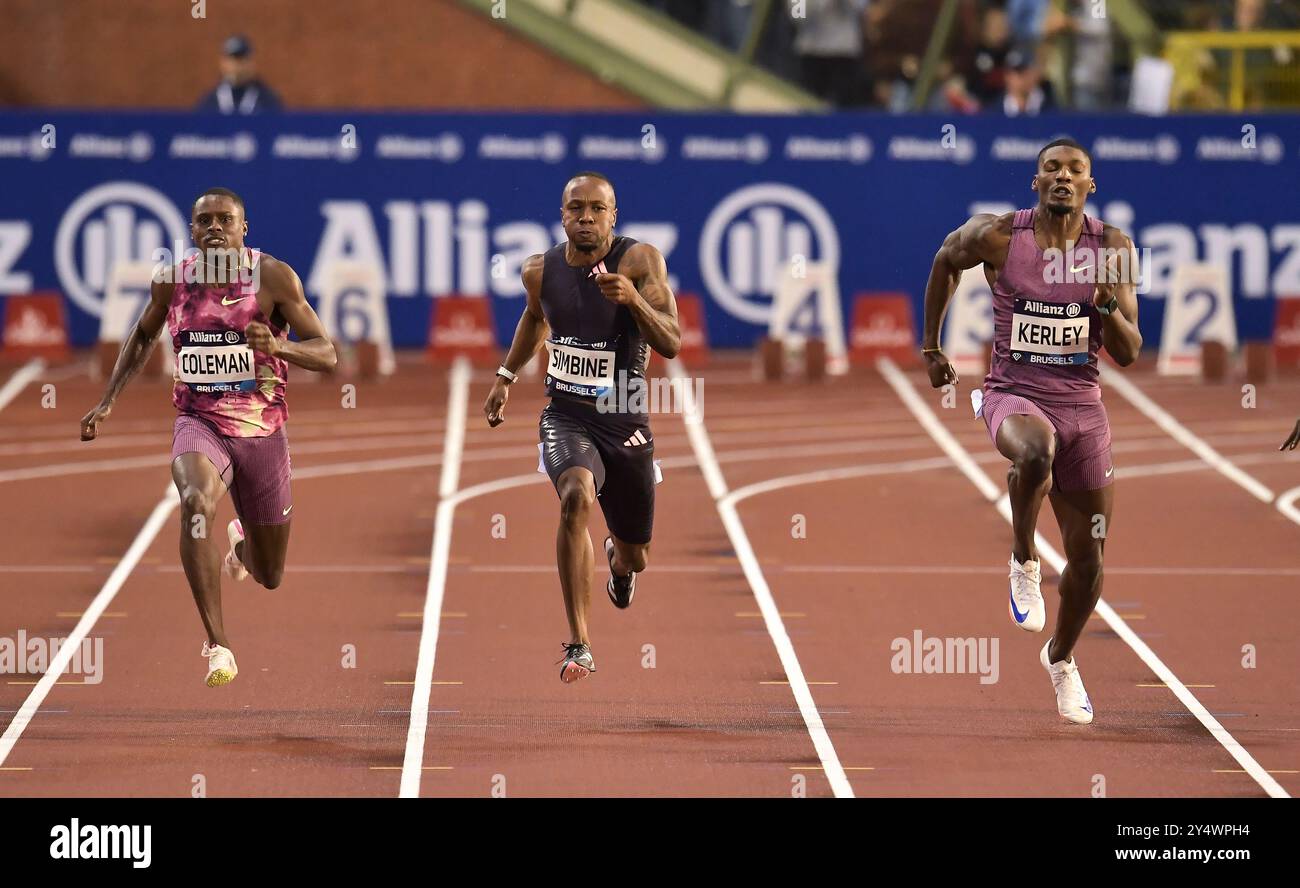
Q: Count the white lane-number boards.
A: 5